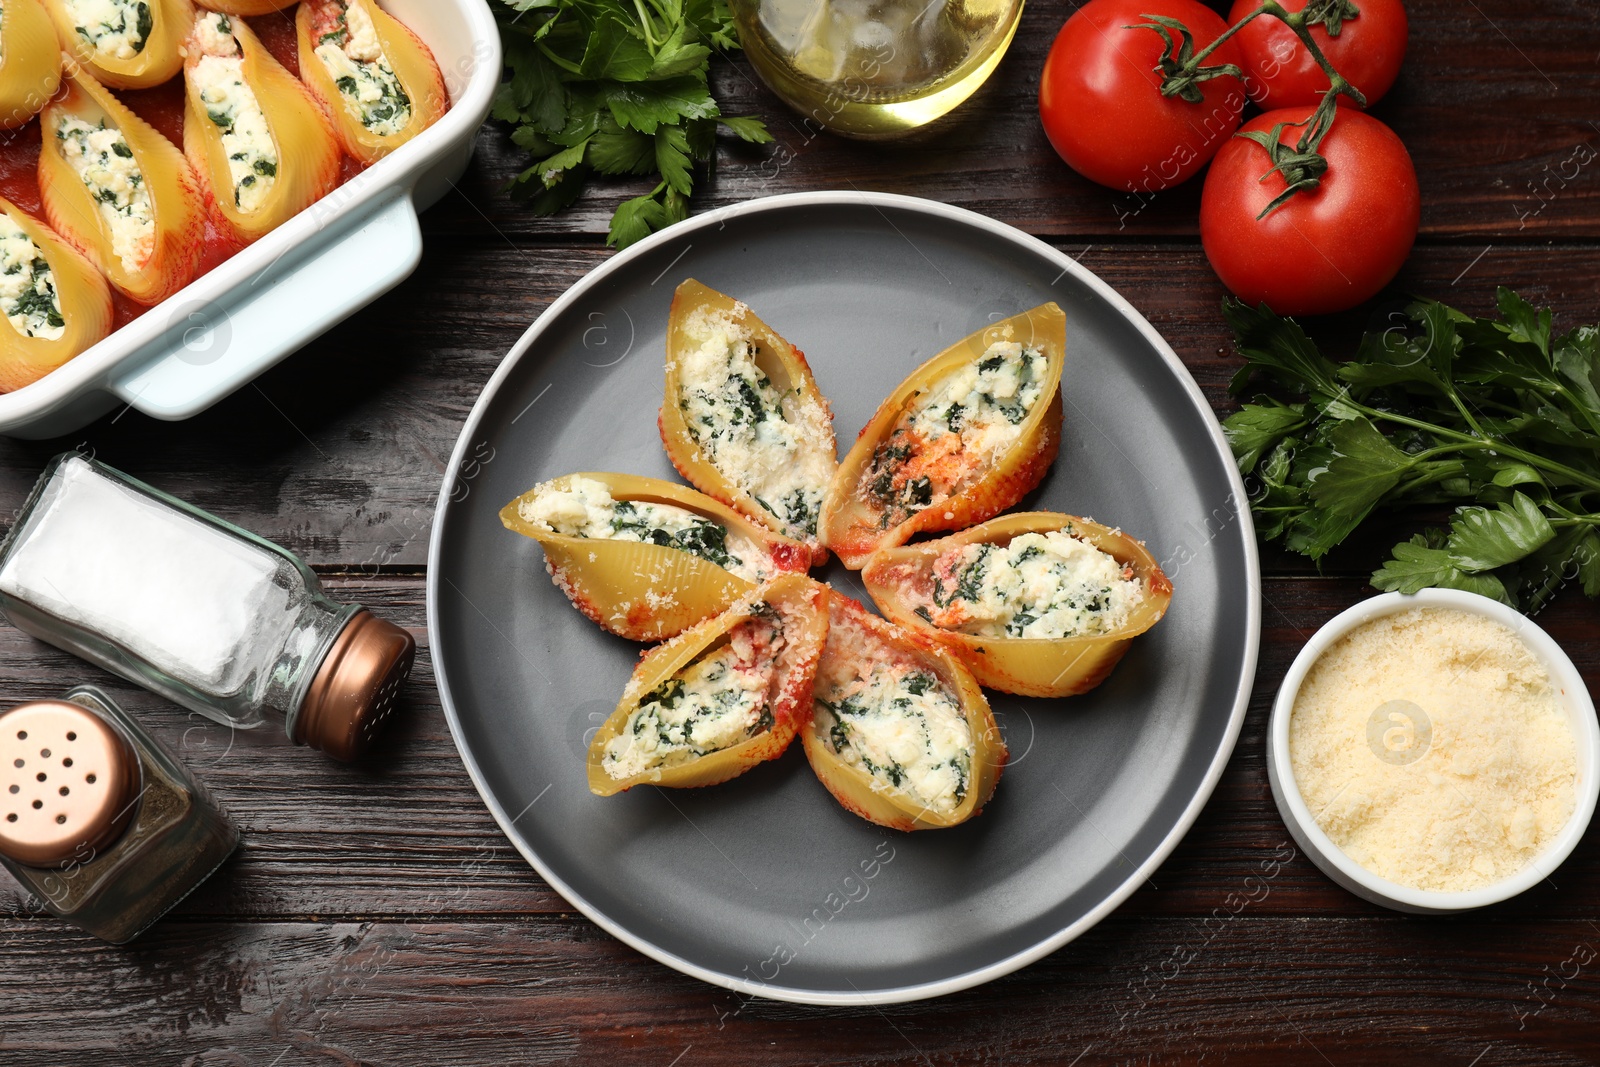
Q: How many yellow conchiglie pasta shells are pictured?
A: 13